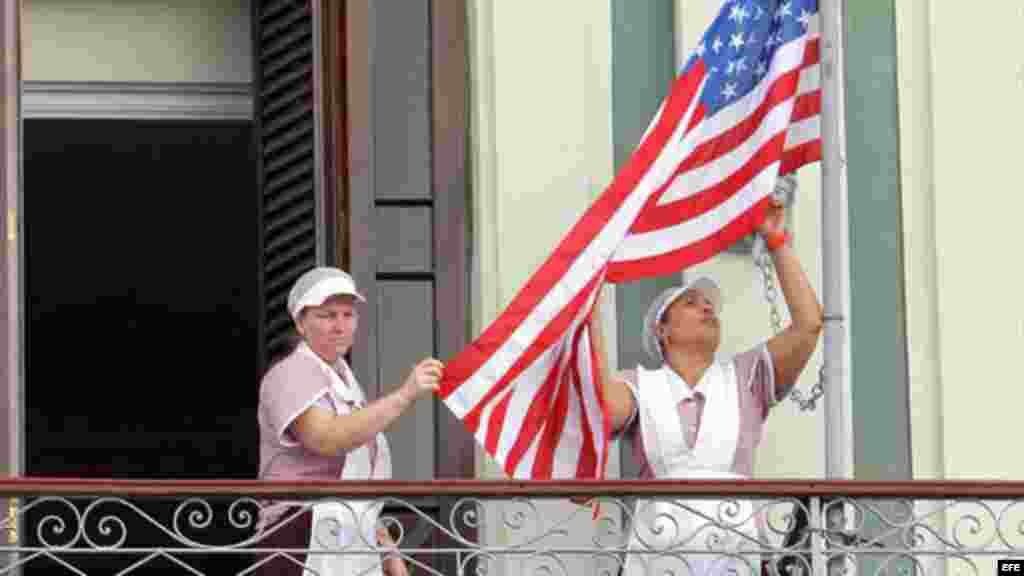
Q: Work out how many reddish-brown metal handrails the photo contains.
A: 1